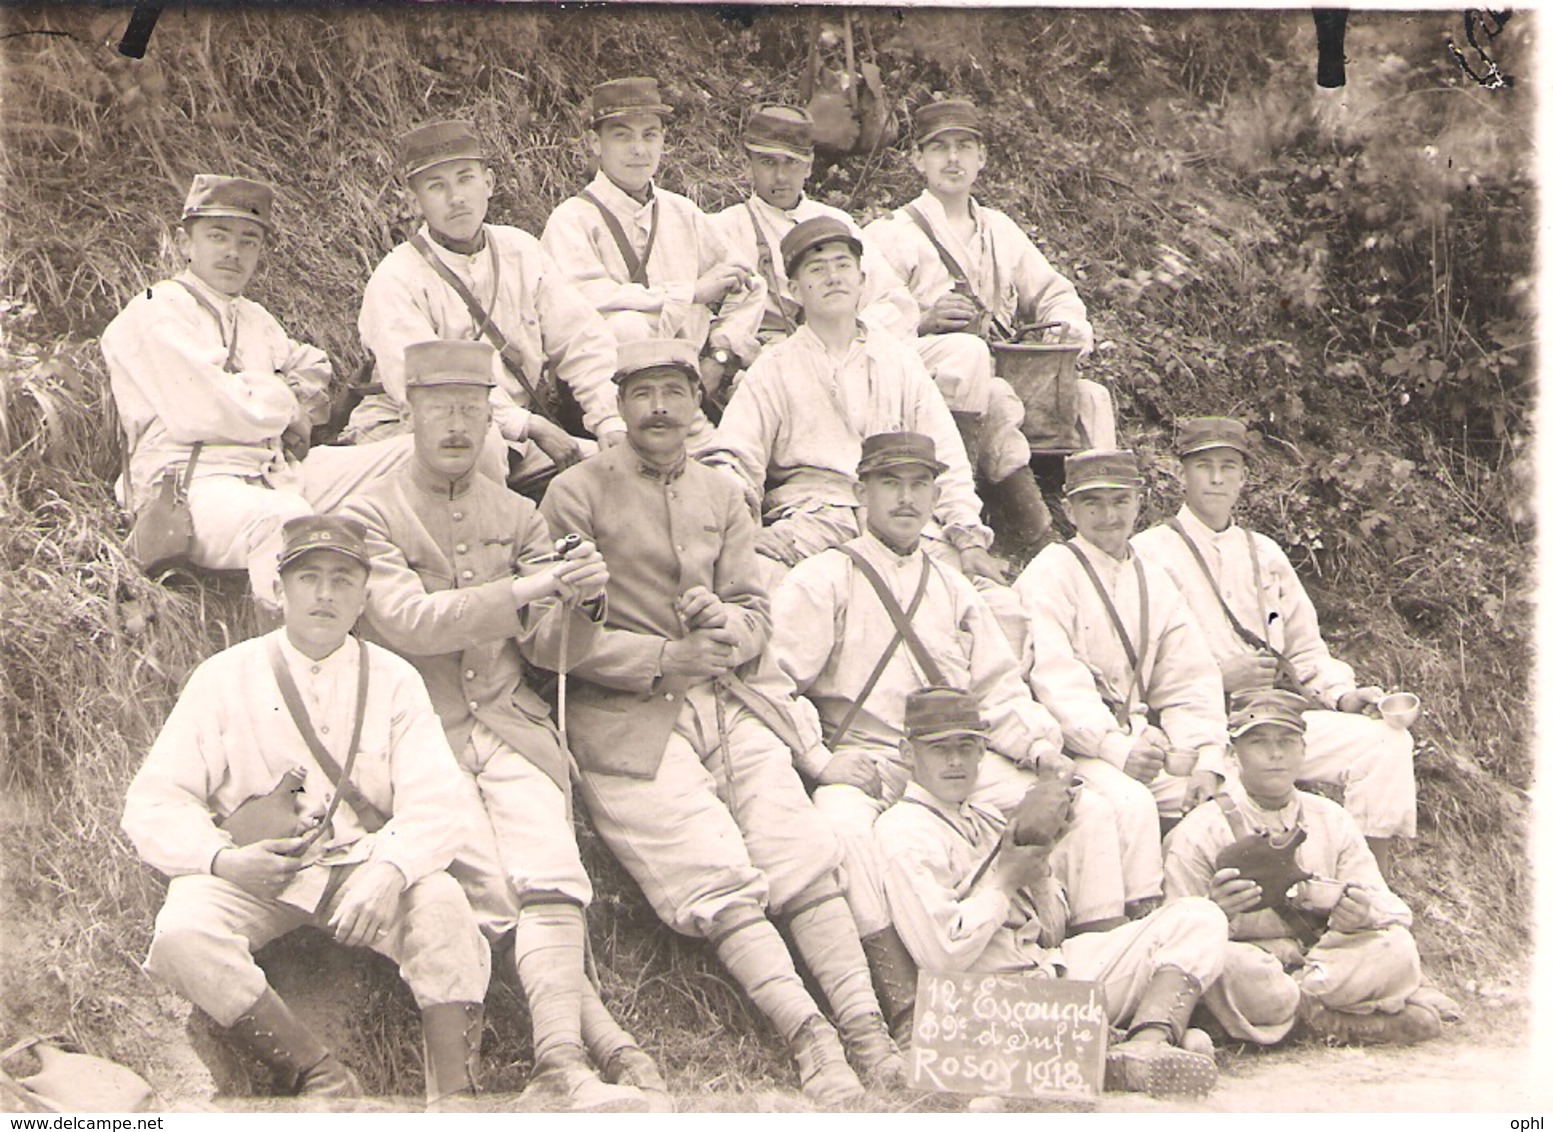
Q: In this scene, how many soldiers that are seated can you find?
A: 14